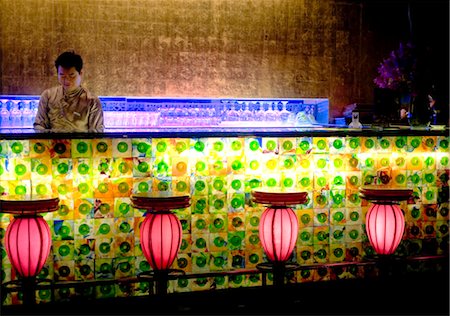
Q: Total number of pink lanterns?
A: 4